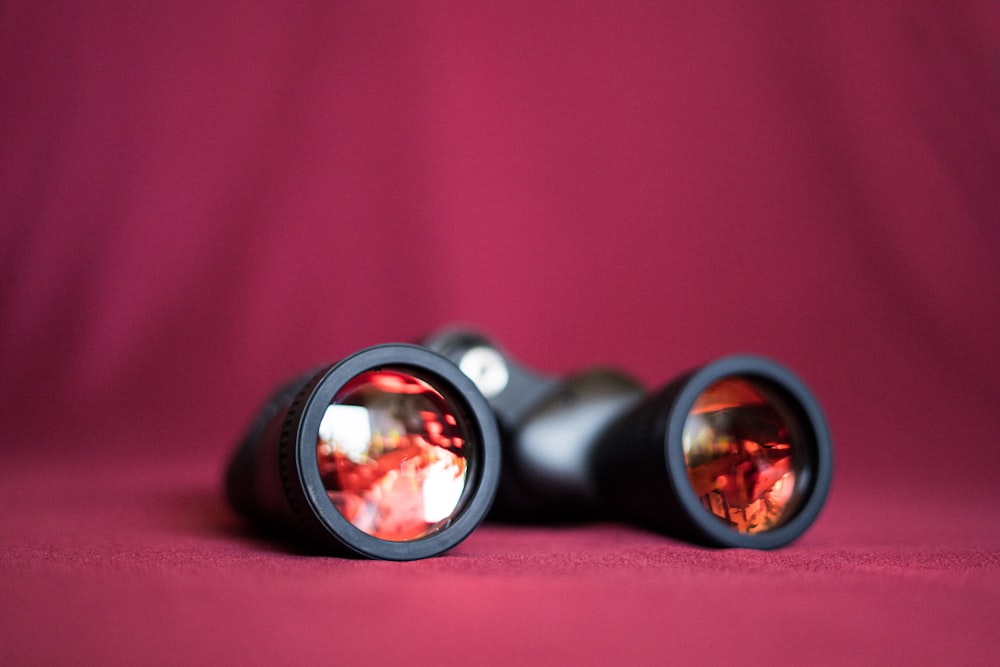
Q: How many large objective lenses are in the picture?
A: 2